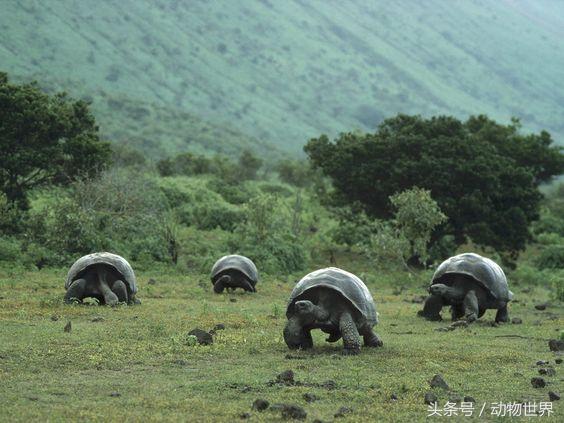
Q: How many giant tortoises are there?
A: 4